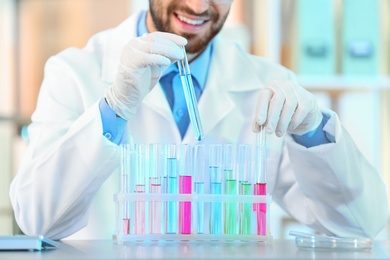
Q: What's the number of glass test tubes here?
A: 11